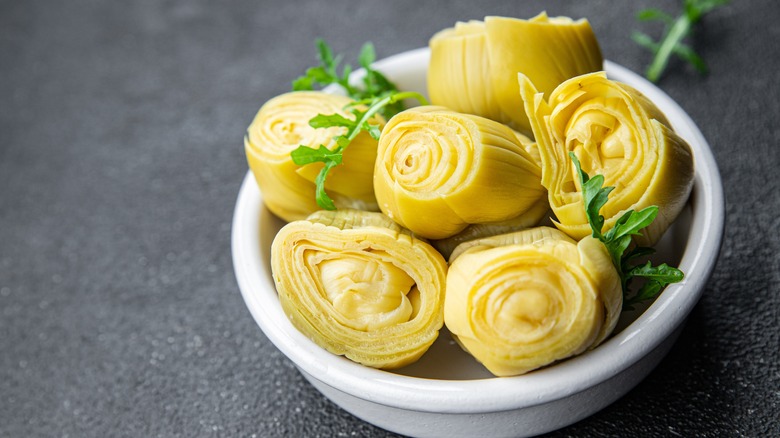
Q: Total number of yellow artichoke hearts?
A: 6